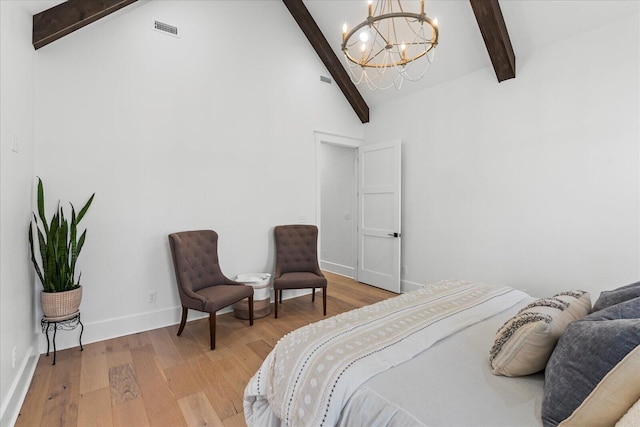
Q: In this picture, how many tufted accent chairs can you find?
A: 2